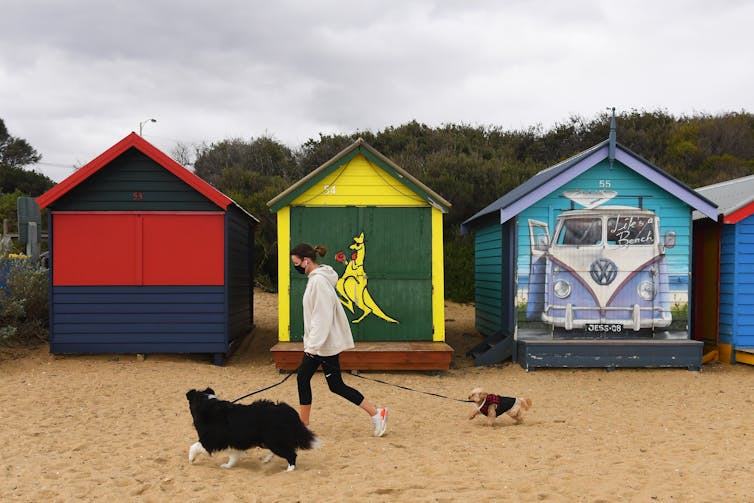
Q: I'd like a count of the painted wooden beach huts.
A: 4